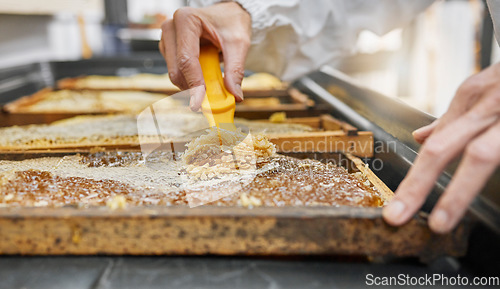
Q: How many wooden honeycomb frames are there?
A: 4